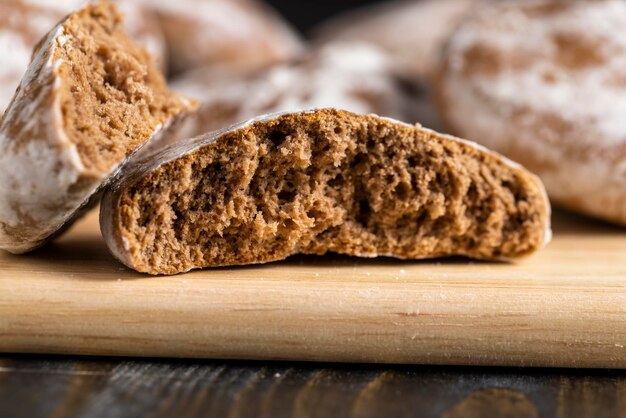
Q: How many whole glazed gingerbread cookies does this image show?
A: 5